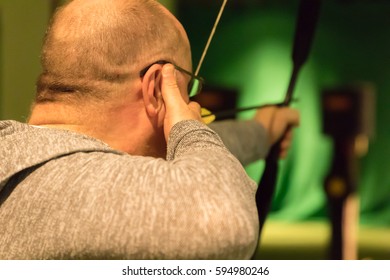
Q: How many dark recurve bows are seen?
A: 1